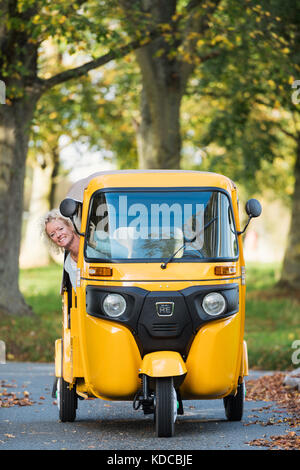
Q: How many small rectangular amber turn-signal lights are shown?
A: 2